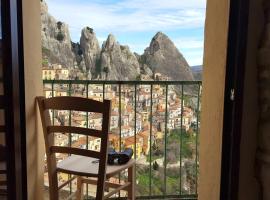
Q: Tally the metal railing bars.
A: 10